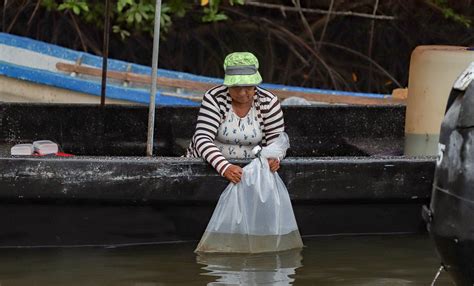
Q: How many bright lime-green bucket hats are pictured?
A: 1